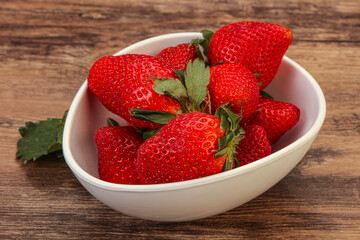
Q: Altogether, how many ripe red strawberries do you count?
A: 8